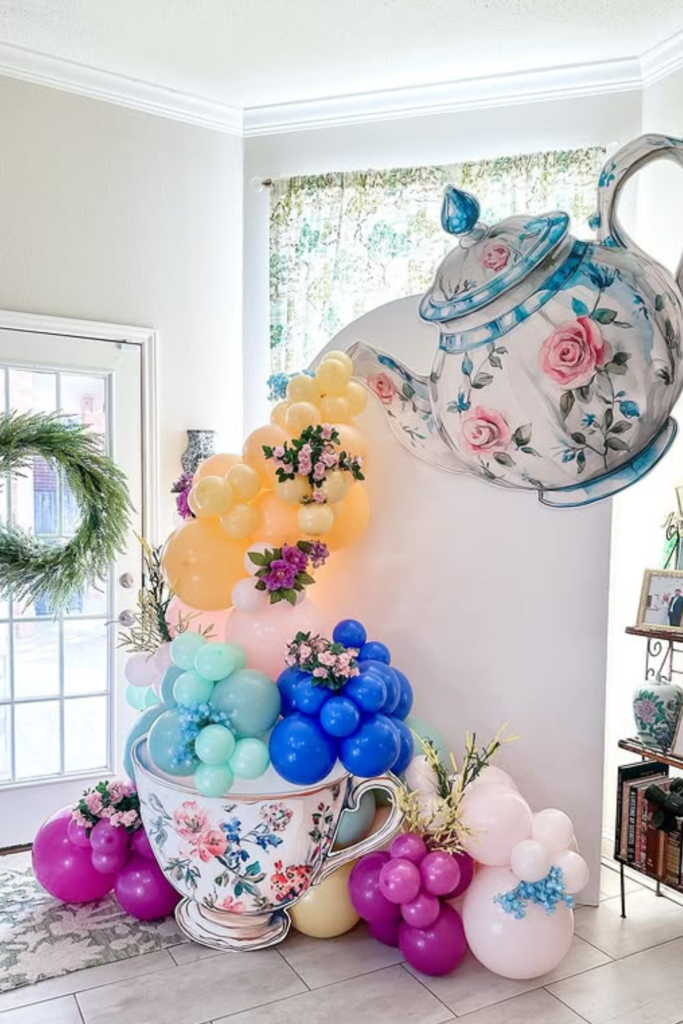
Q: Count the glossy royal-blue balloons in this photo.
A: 11